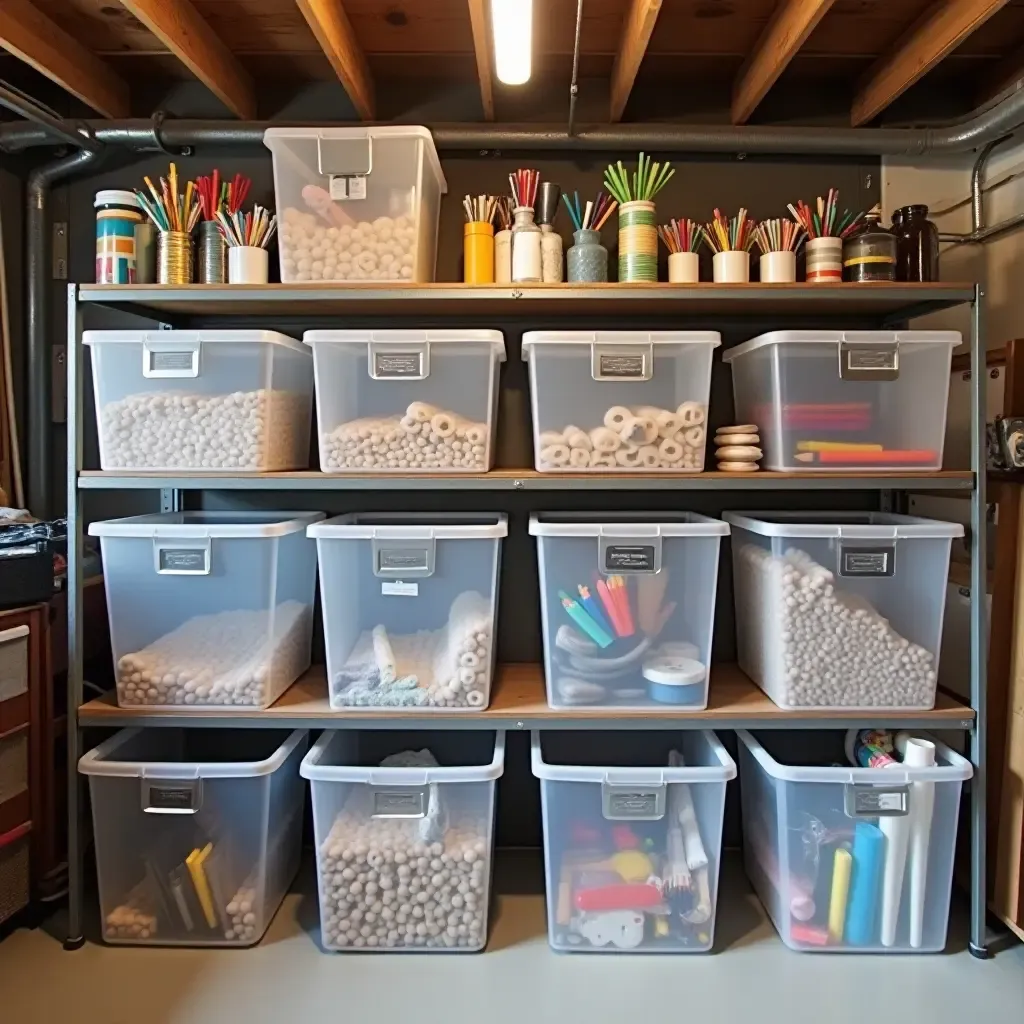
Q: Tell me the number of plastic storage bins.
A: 13